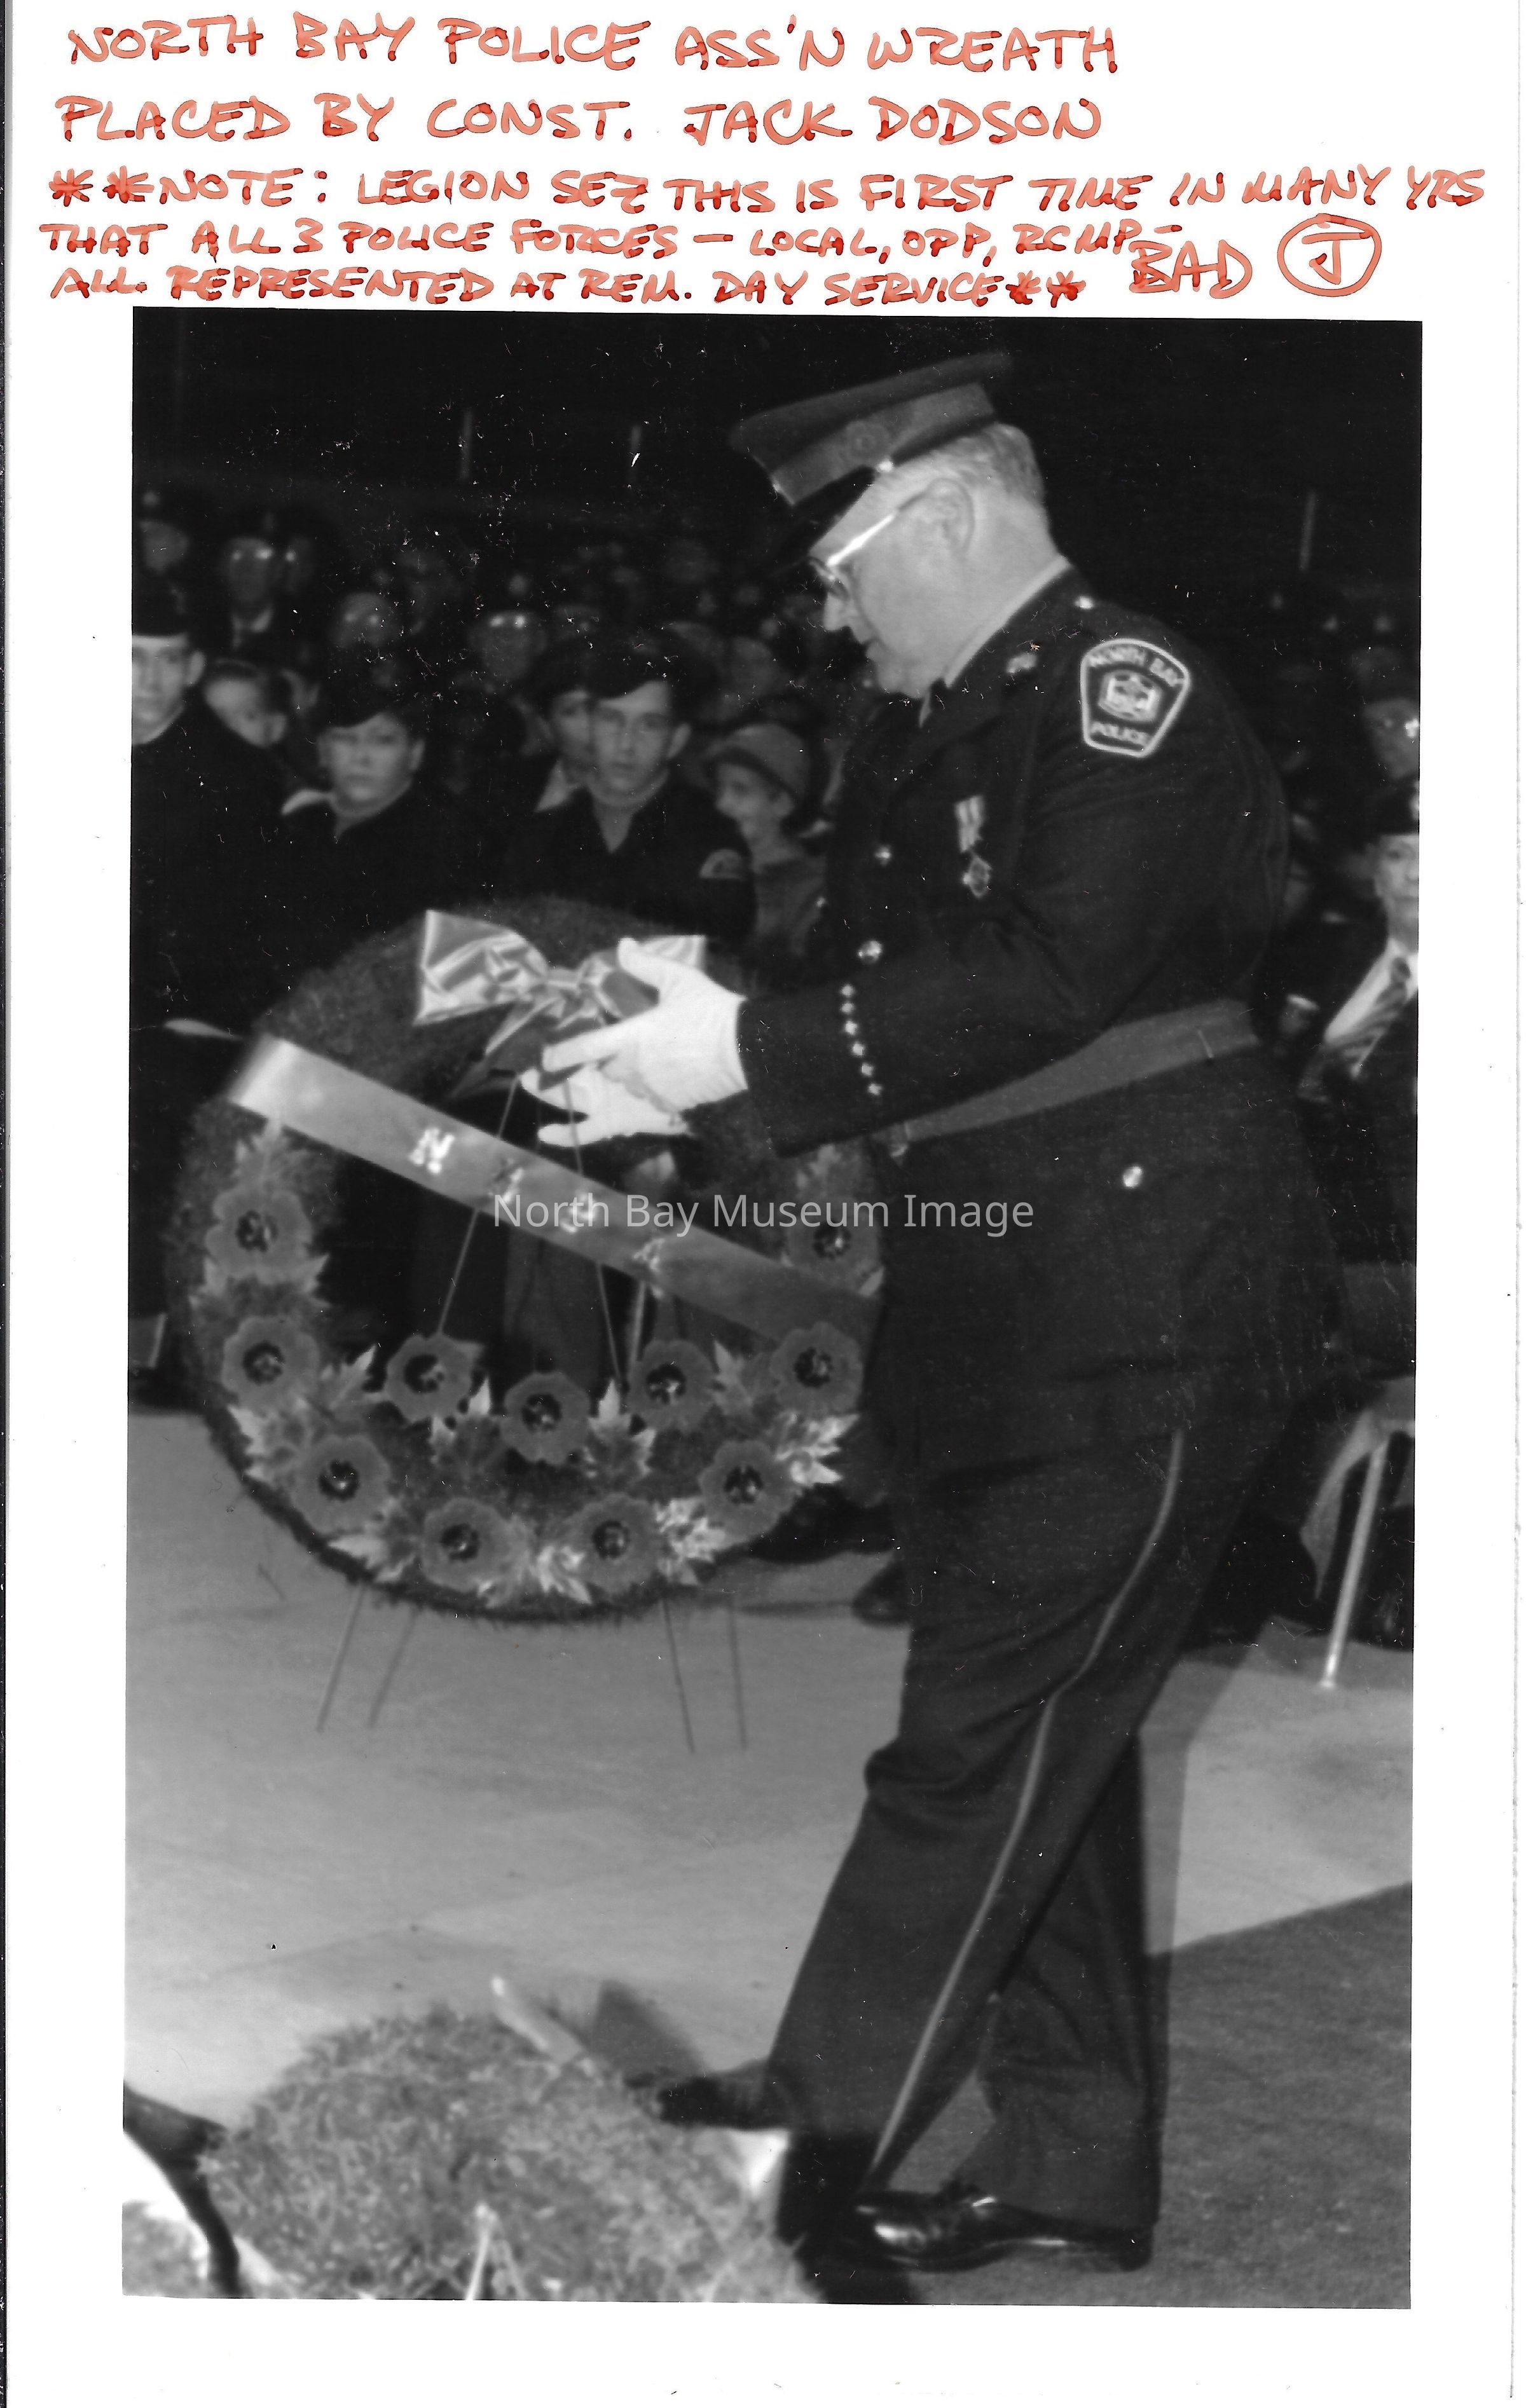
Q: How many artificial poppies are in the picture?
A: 11